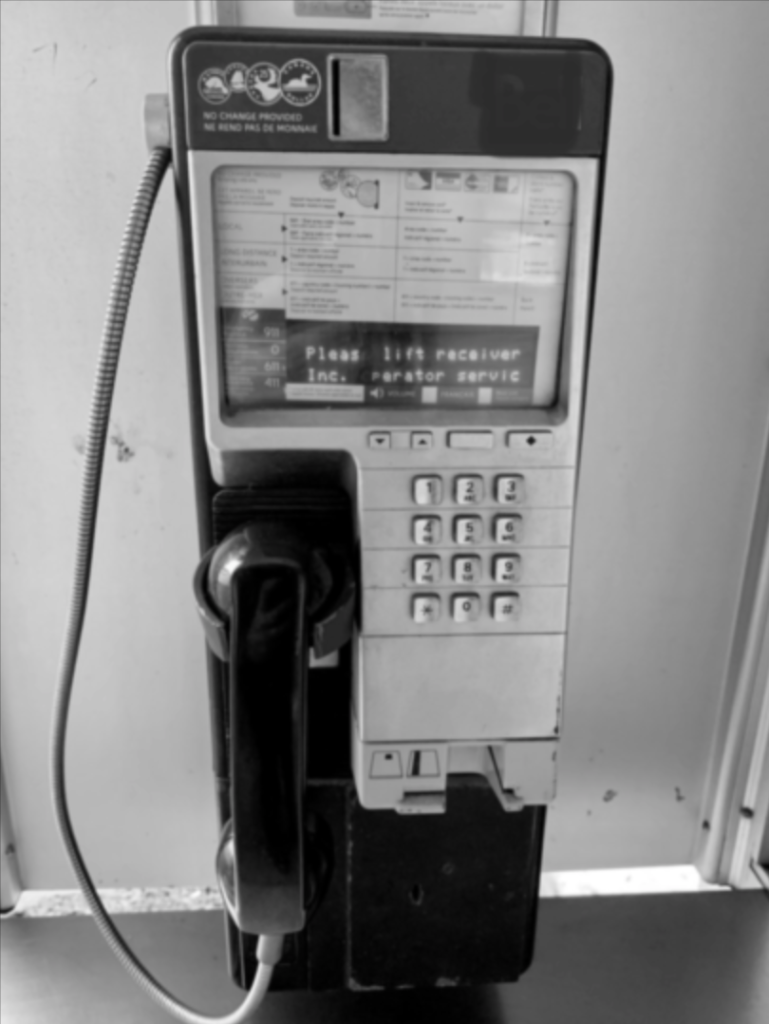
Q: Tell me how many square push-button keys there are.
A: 12